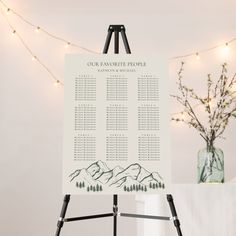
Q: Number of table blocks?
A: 9